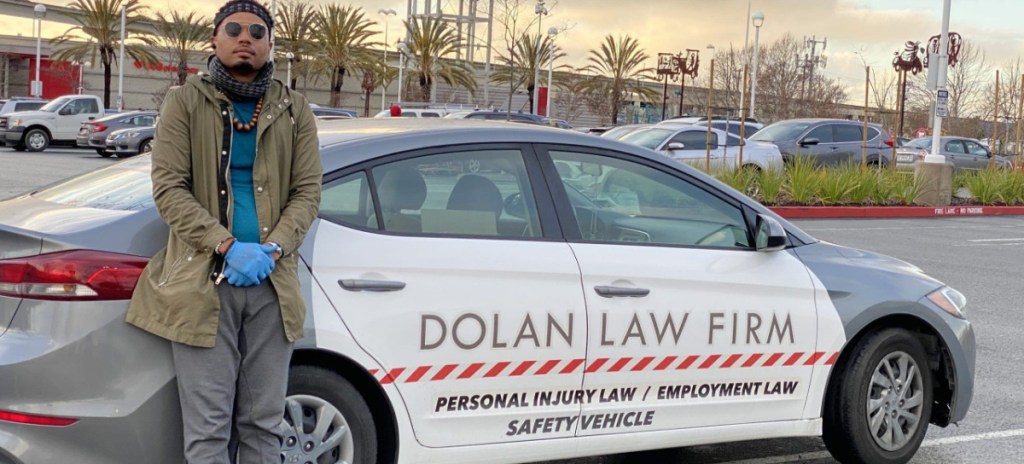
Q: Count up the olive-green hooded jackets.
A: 1